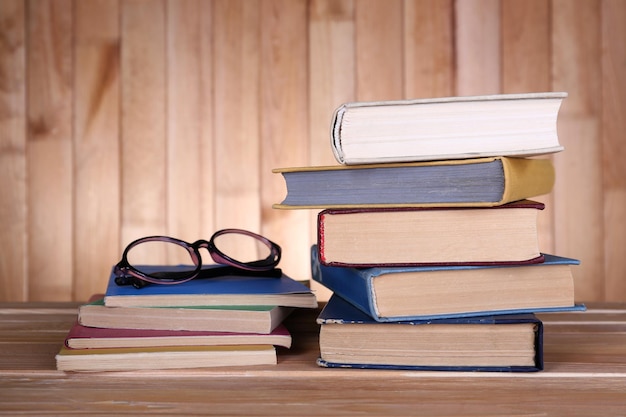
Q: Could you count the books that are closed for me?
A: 9